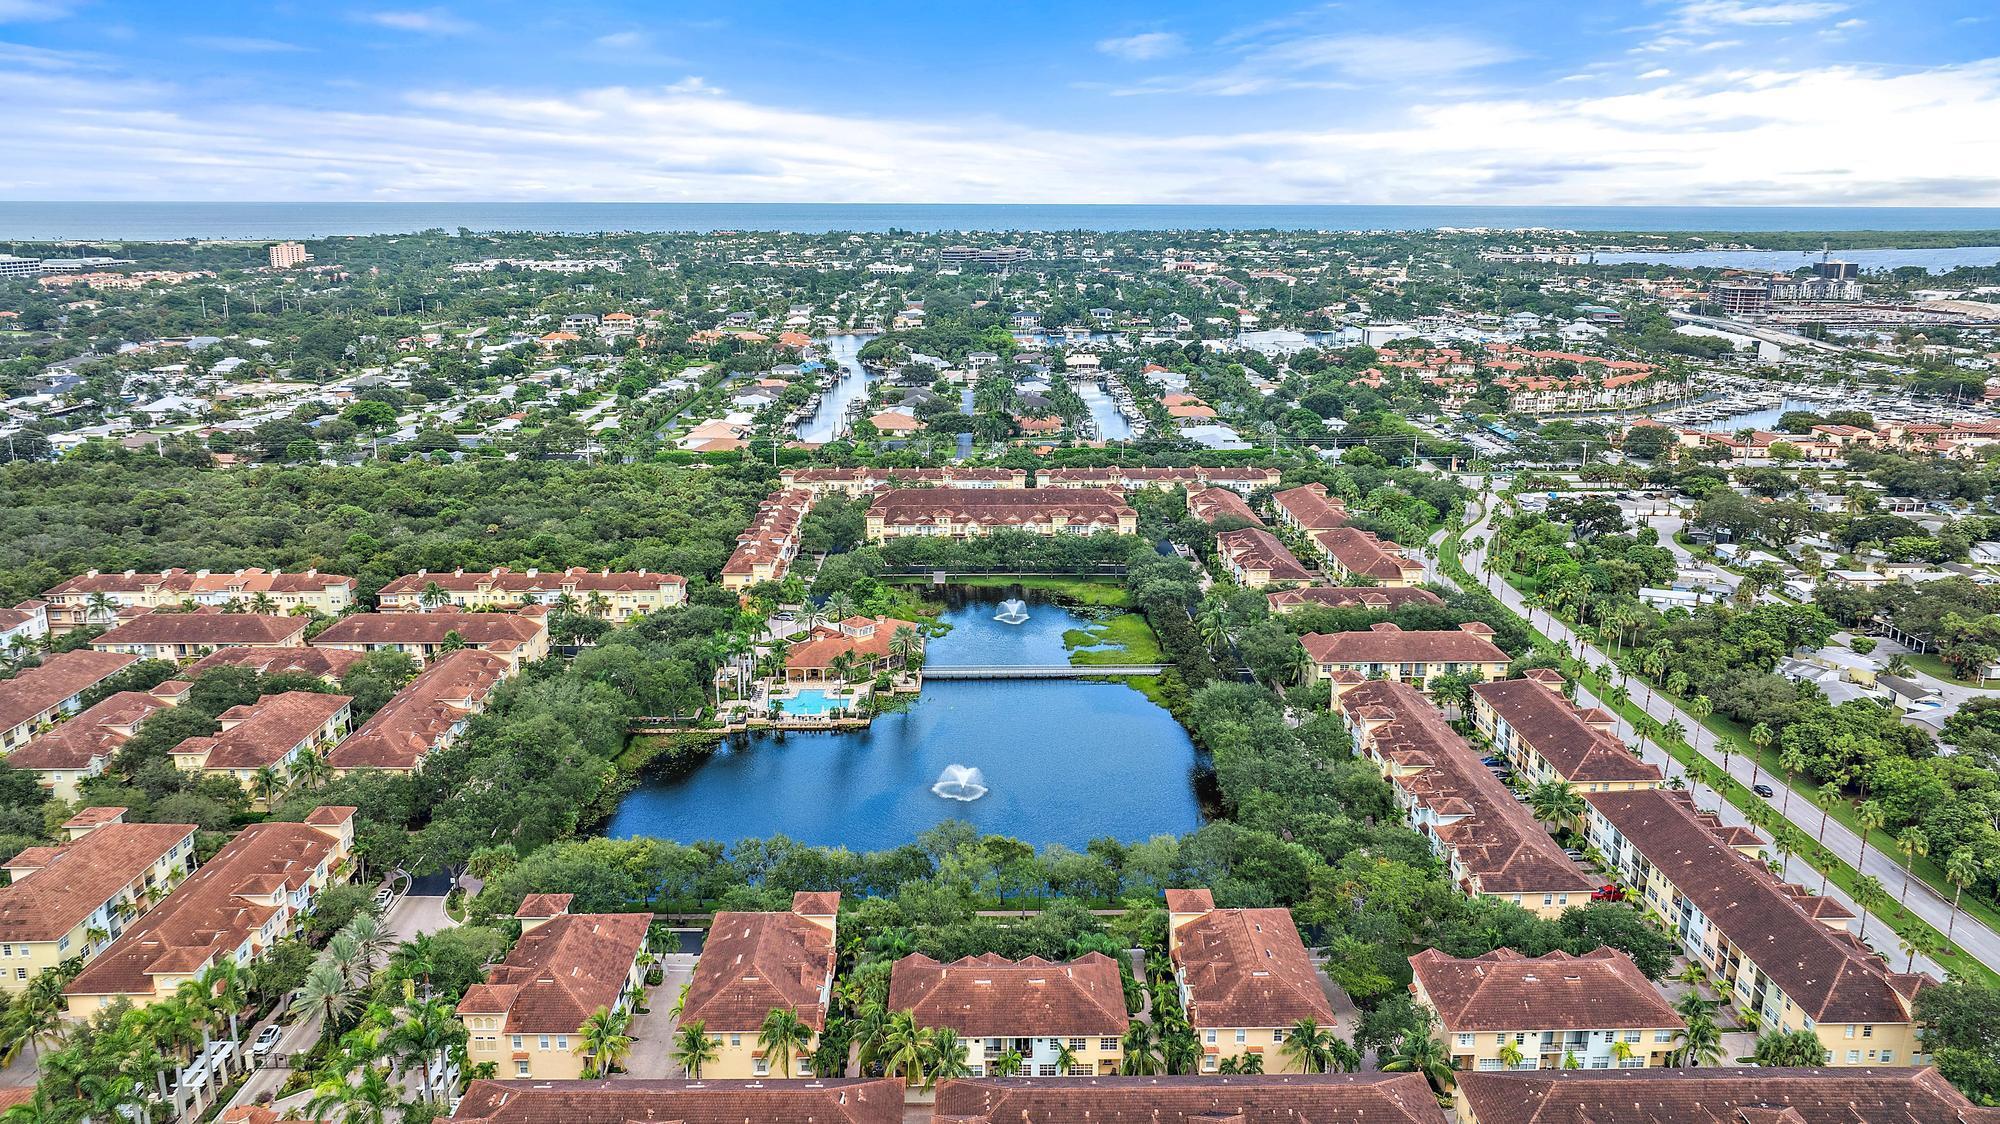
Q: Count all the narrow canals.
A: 2